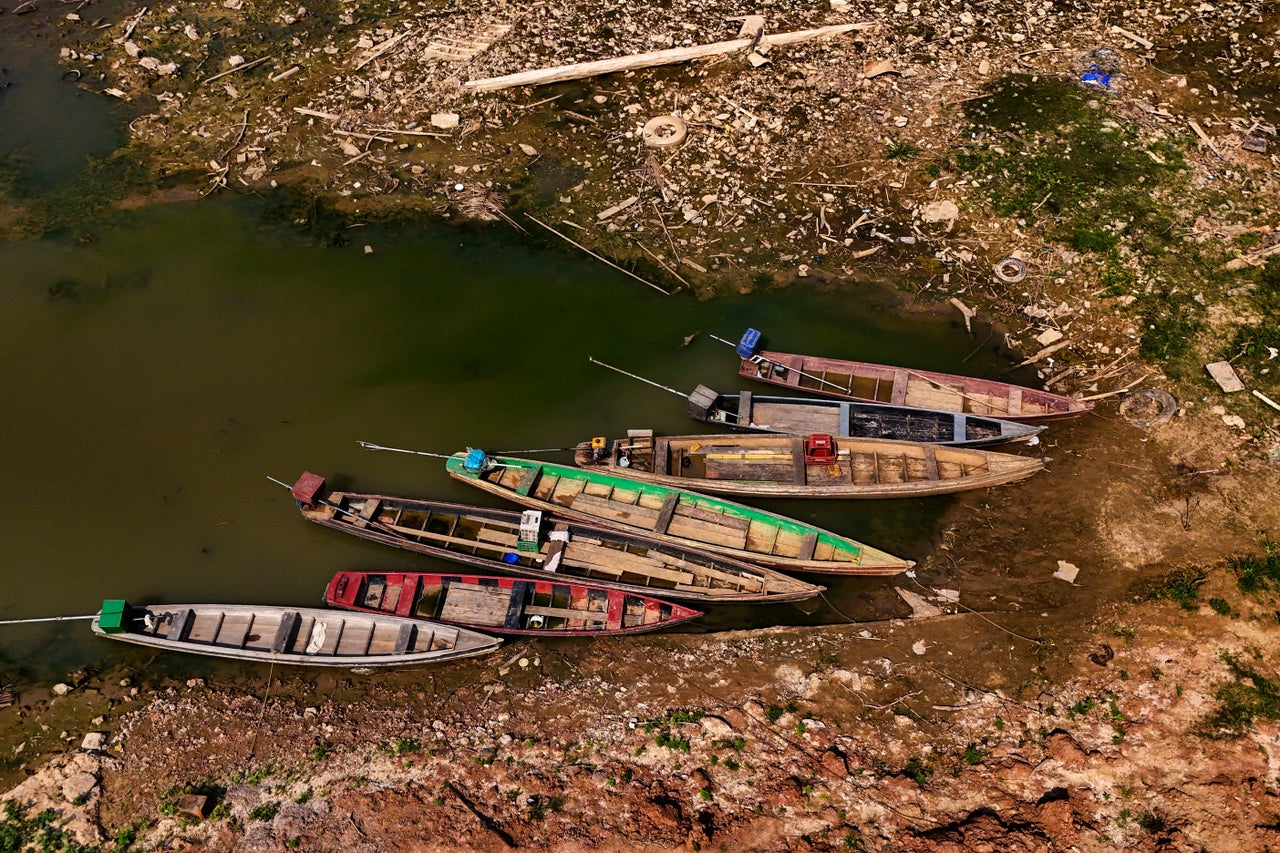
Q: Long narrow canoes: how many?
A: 7